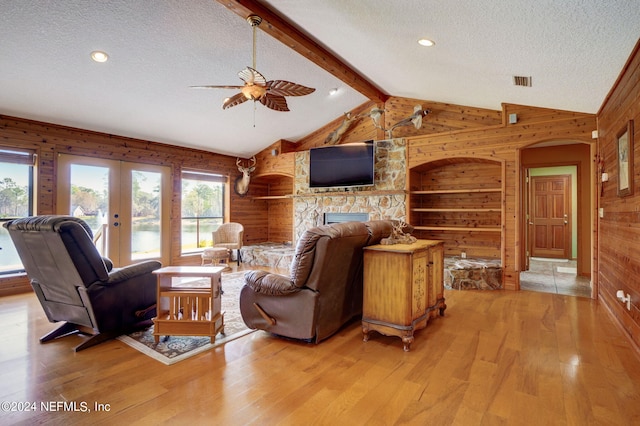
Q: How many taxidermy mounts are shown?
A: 4